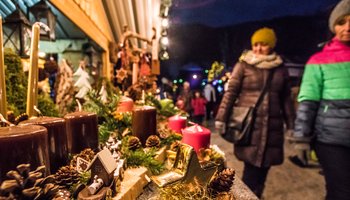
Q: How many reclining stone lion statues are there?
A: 0